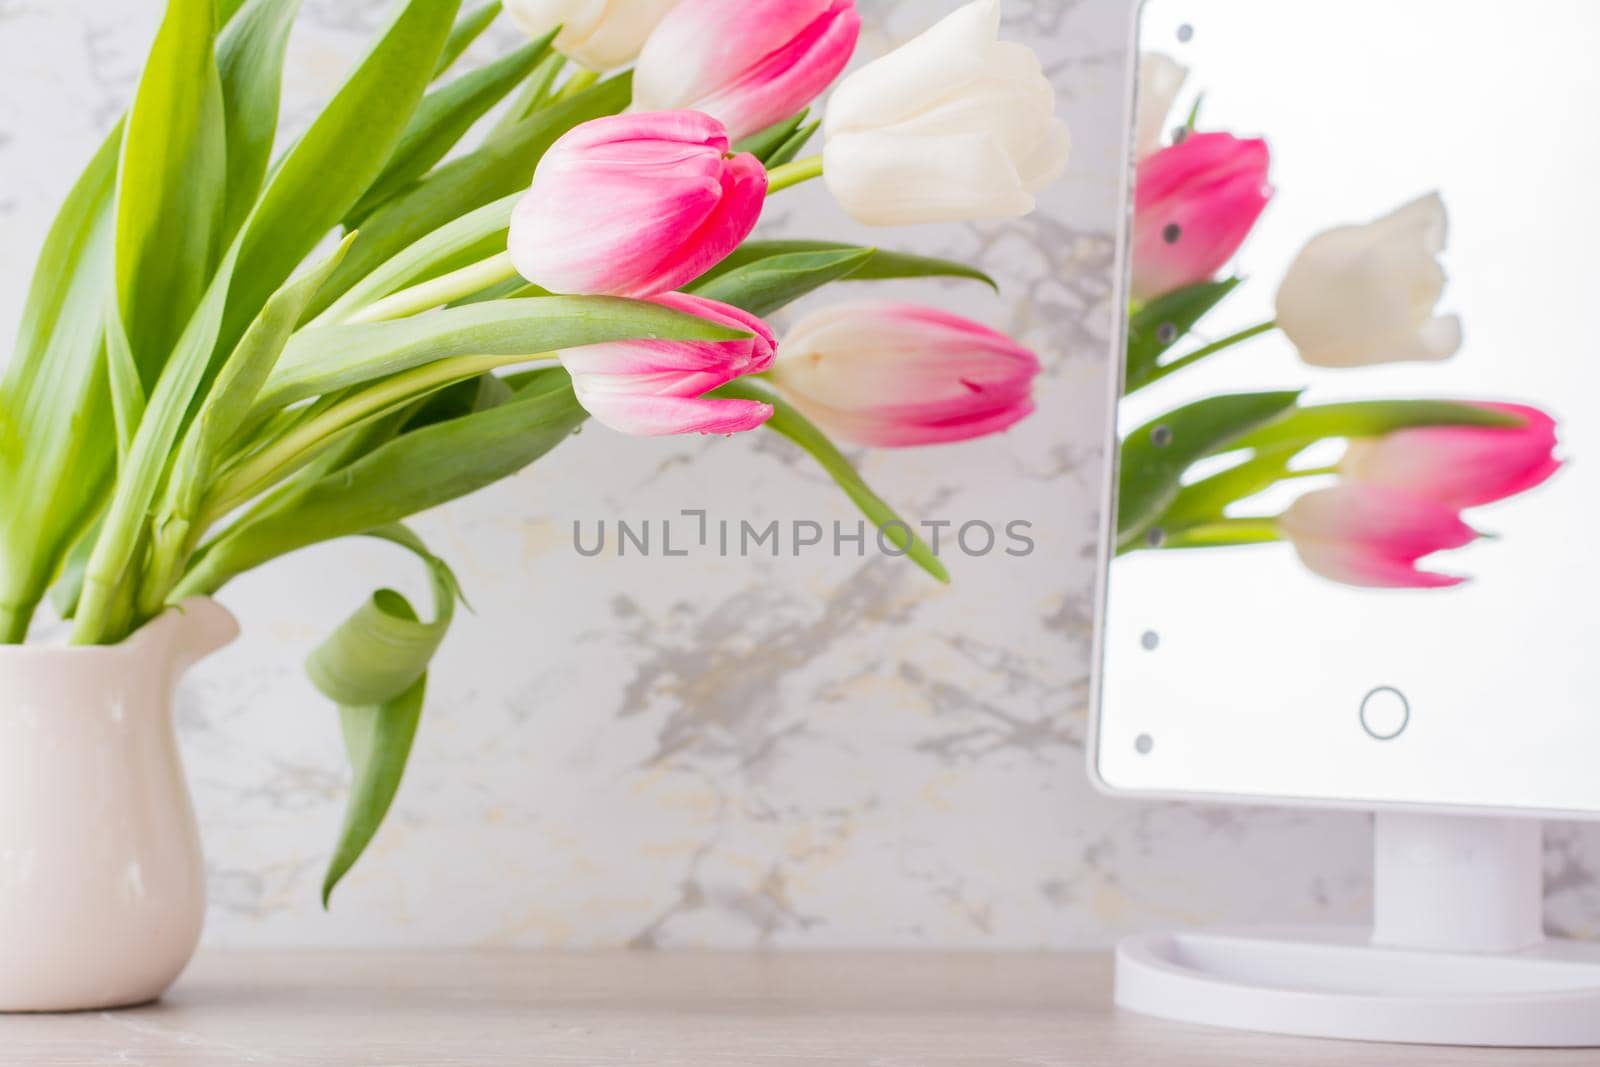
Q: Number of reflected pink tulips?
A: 3